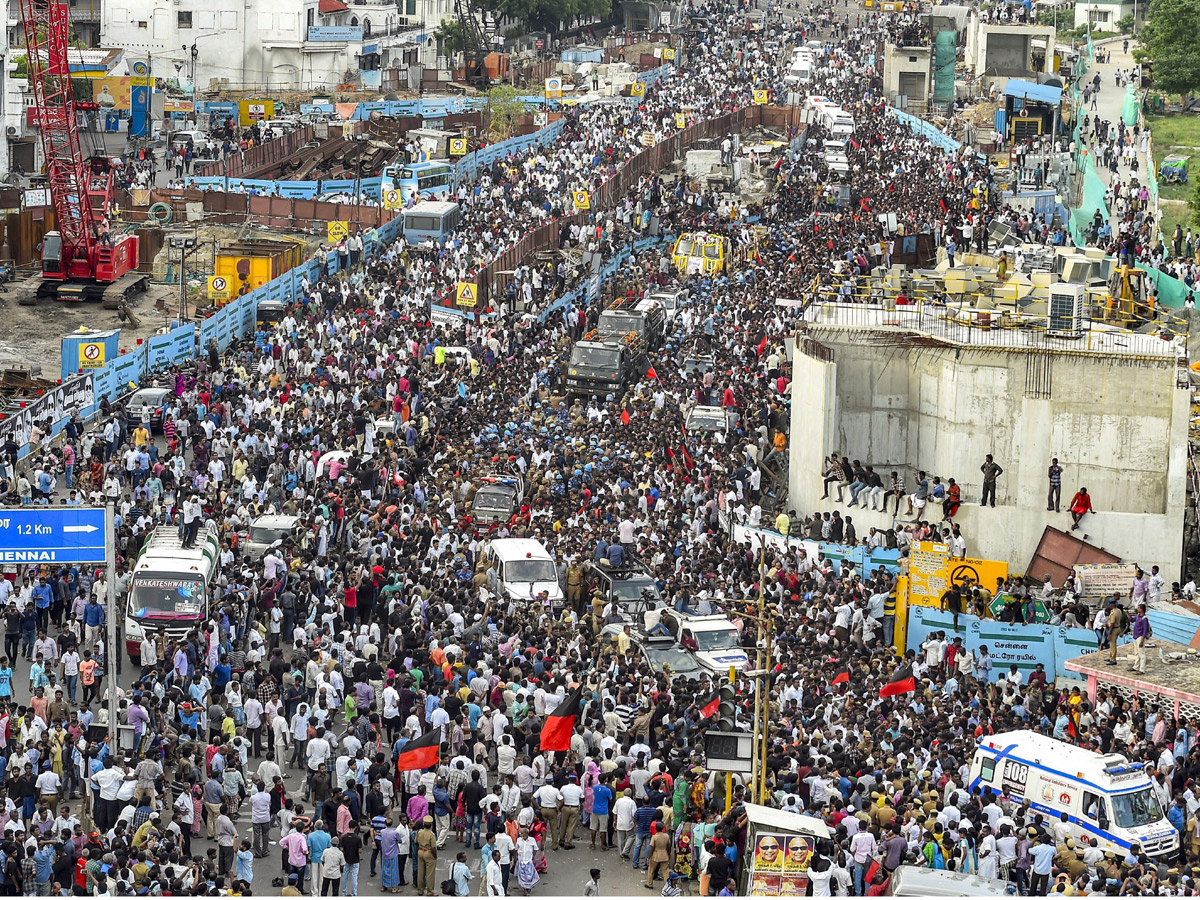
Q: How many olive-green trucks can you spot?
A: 2